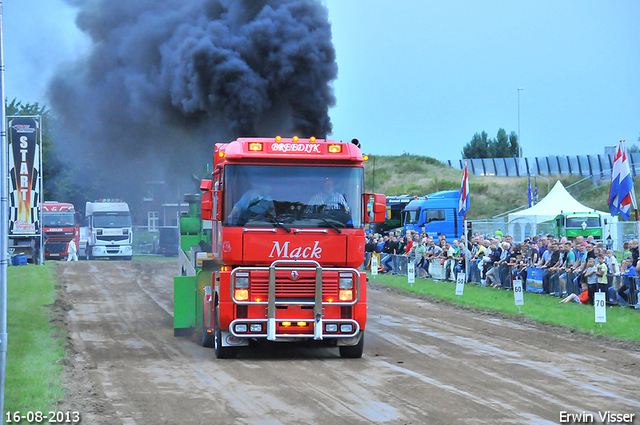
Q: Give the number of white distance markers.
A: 5